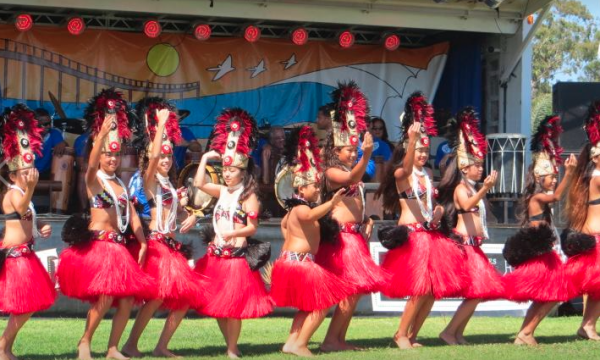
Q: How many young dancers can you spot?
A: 10